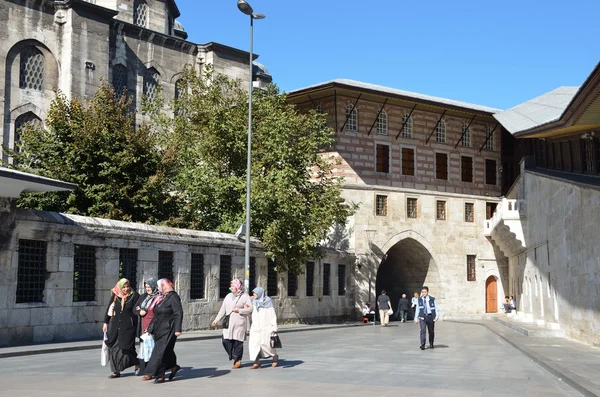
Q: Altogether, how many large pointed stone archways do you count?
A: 1